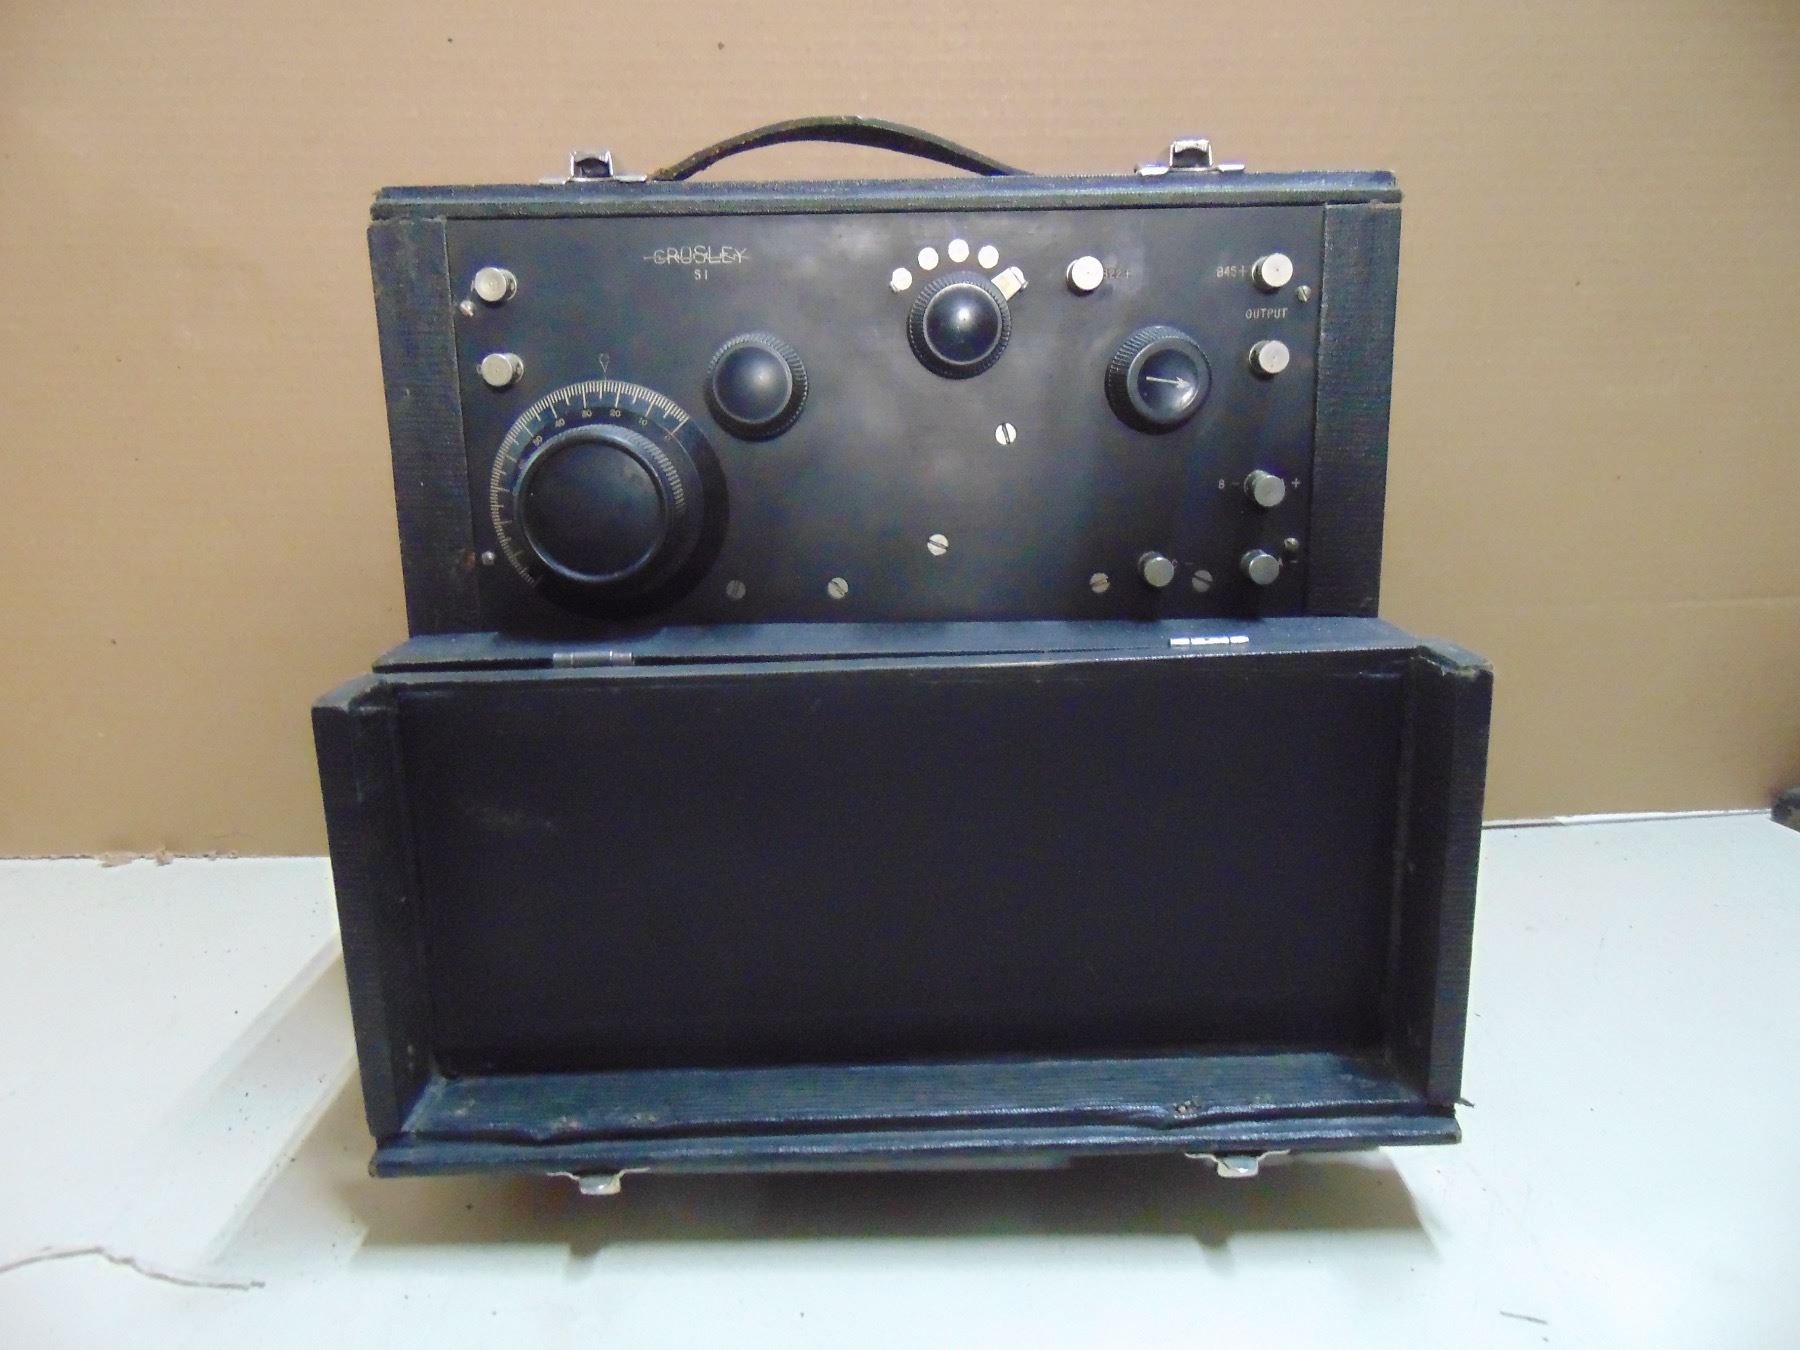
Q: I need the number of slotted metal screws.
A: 10